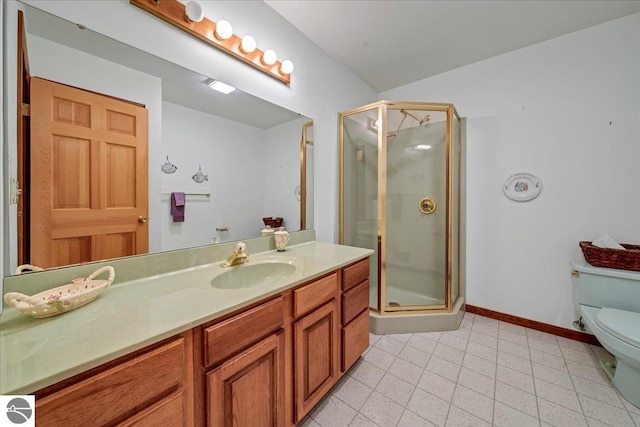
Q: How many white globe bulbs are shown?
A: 5